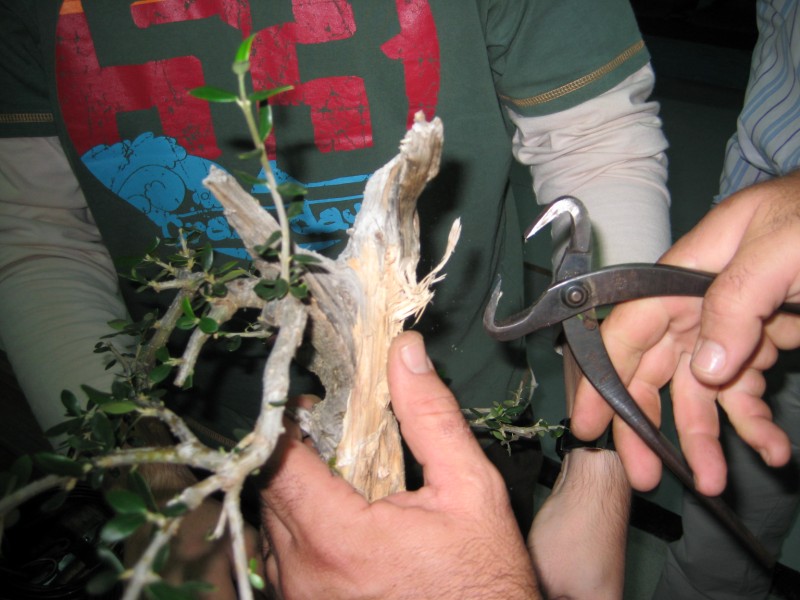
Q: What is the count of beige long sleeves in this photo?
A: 2